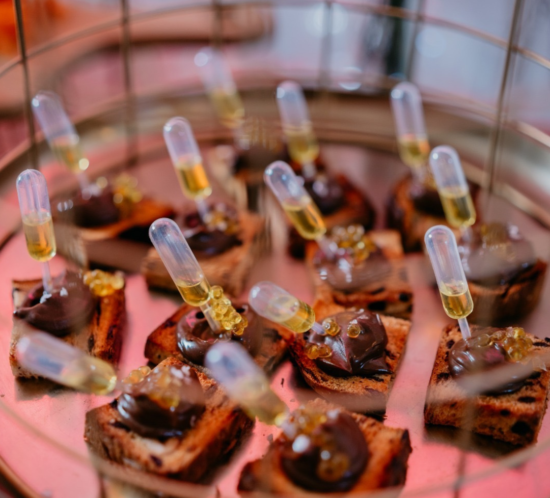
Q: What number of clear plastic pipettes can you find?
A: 13